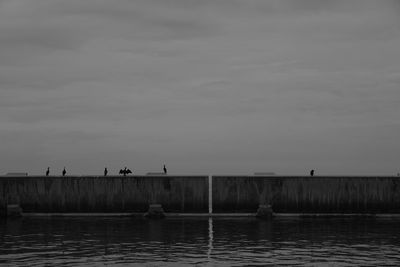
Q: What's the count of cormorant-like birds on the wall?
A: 6